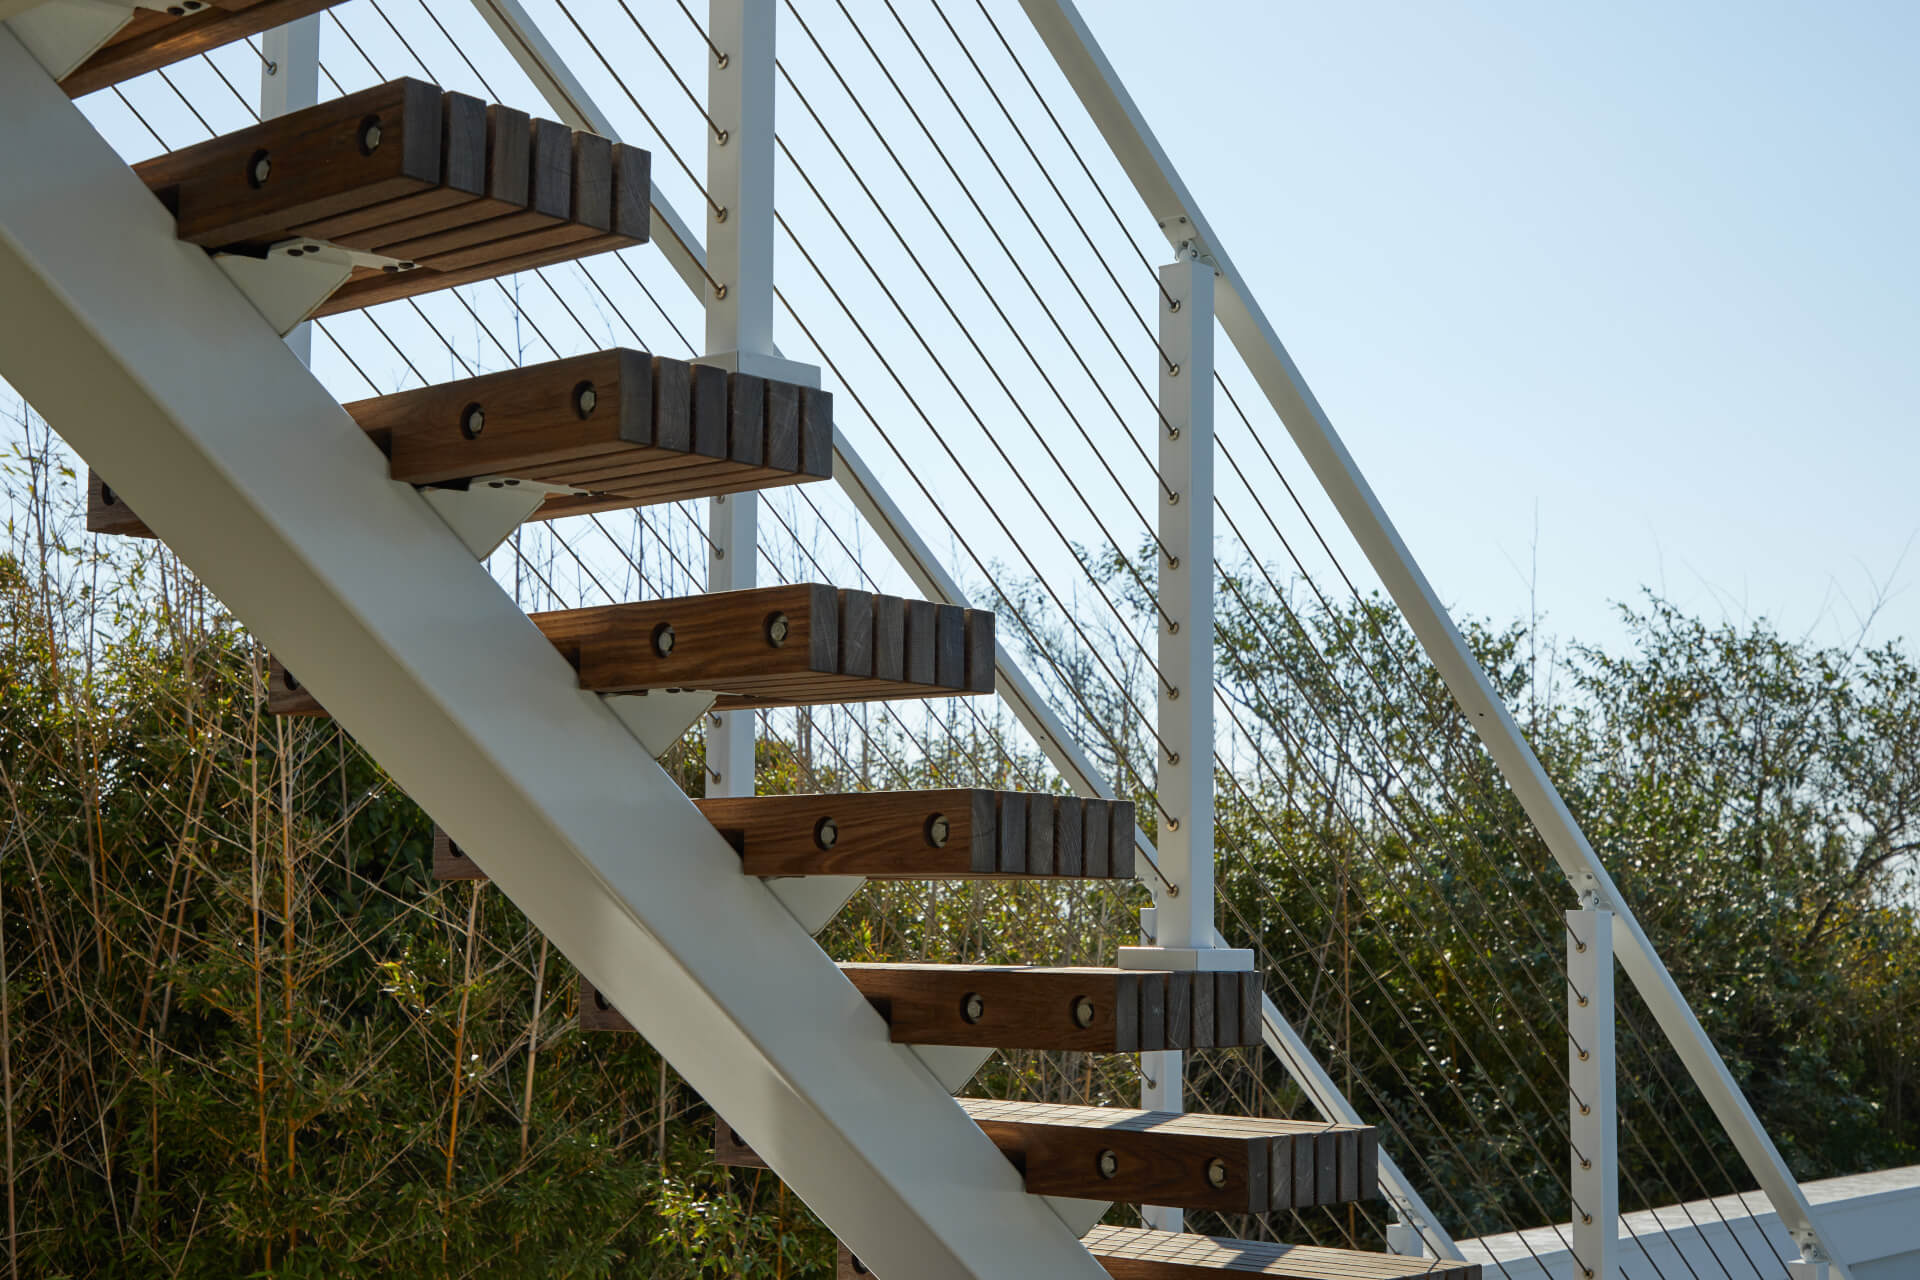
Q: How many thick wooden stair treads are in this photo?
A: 8